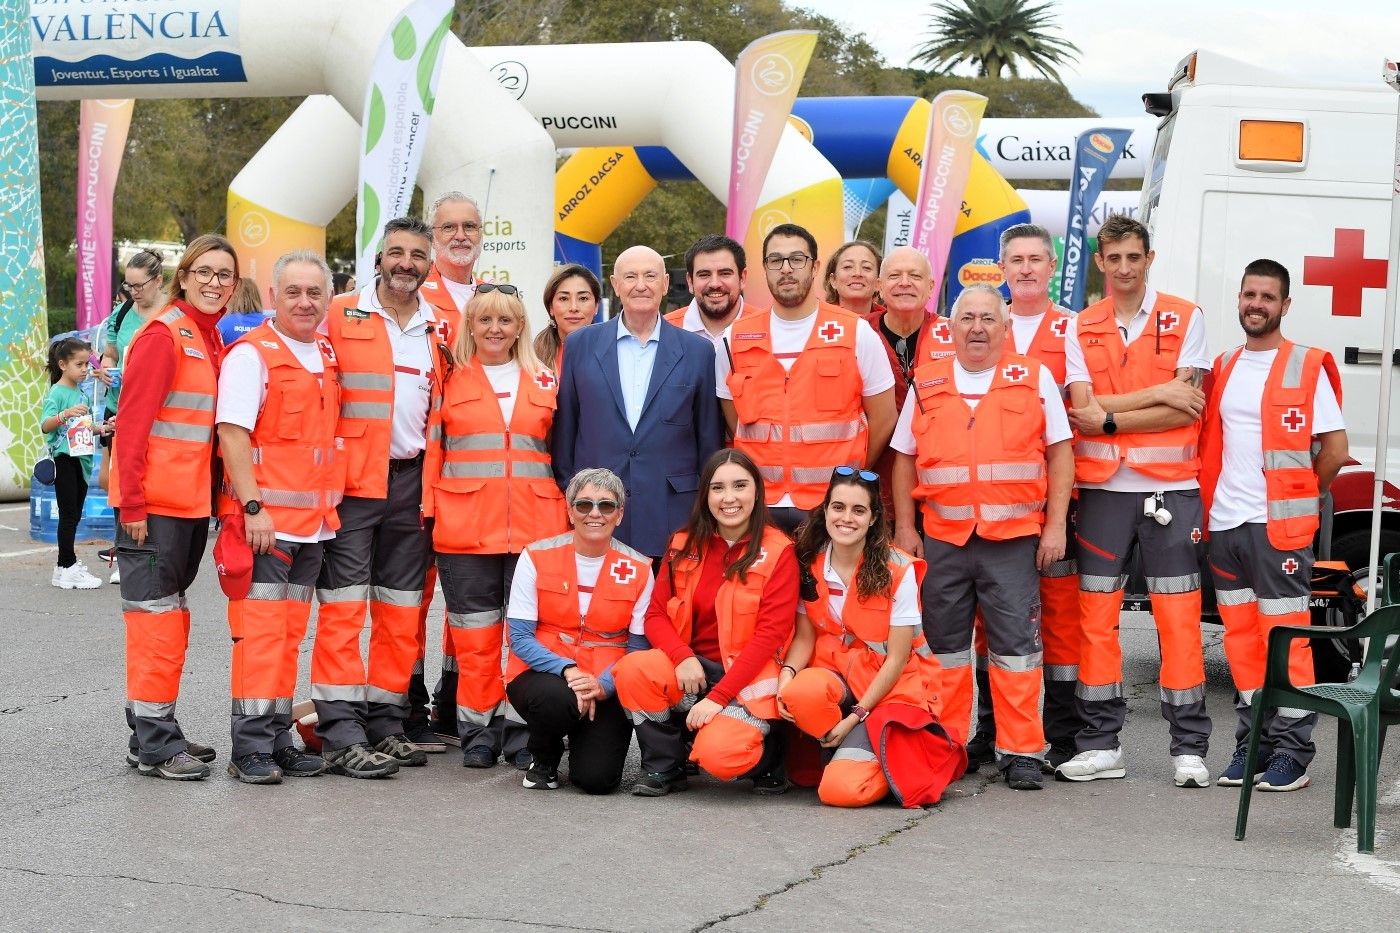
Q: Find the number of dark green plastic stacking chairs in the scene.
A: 2